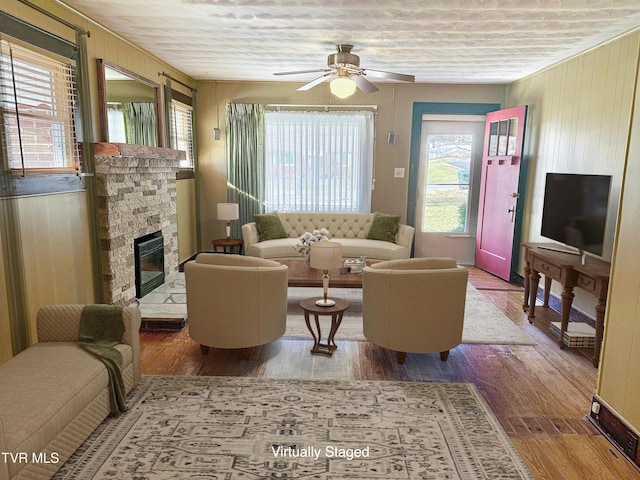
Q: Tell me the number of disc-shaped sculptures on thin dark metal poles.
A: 0